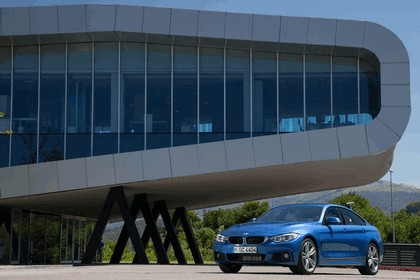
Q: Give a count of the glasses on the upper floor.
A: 15